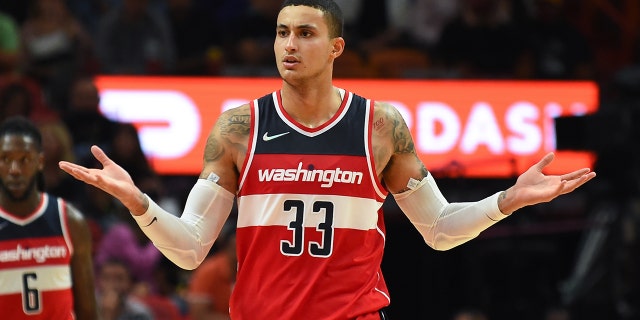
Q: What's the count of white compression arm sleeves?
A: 2